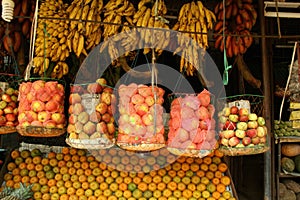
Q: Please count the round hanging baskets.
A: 6